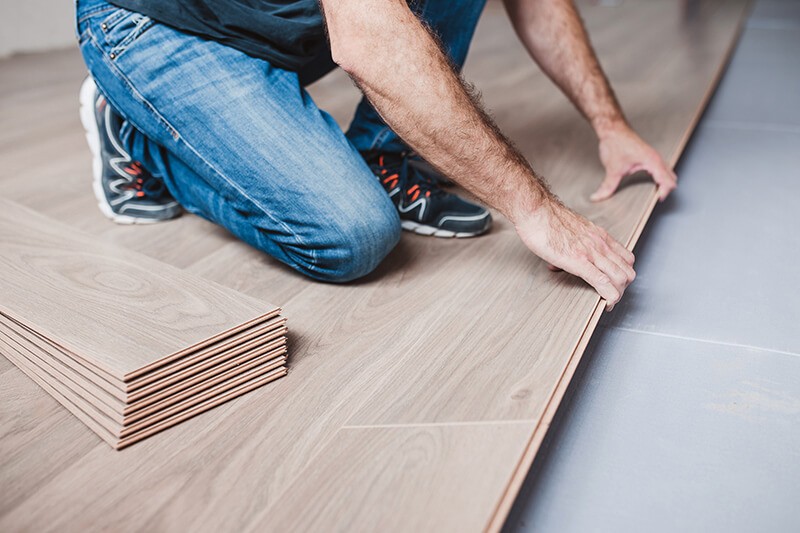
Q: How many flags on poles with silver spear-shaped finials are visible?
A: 0